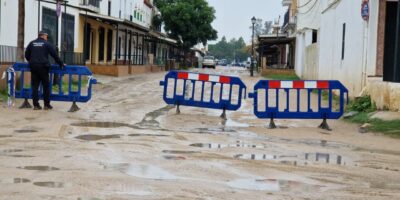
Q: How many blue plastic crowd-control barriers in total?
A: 3